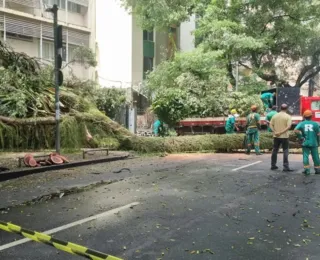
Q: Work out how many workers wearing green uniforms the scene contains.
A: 6